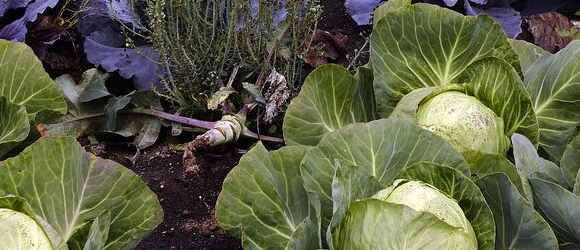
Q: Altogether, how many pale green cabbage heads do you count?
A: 3